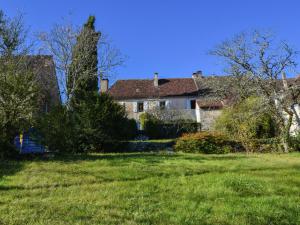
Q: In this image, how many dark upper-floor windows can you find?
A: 3